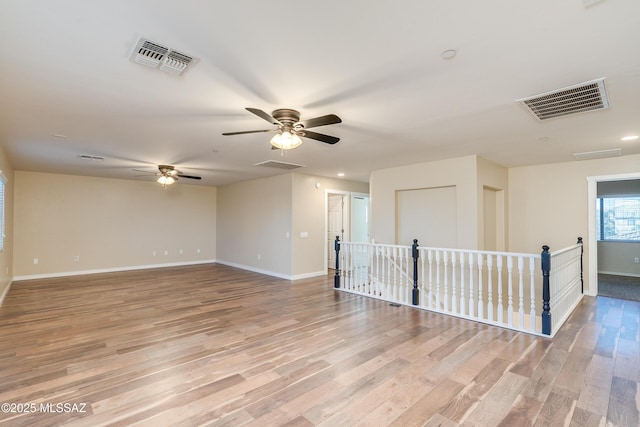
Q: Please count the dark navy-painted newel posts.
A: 4